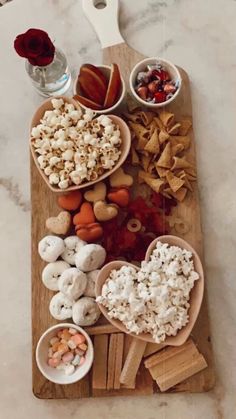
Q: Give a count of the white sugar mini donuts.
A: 8